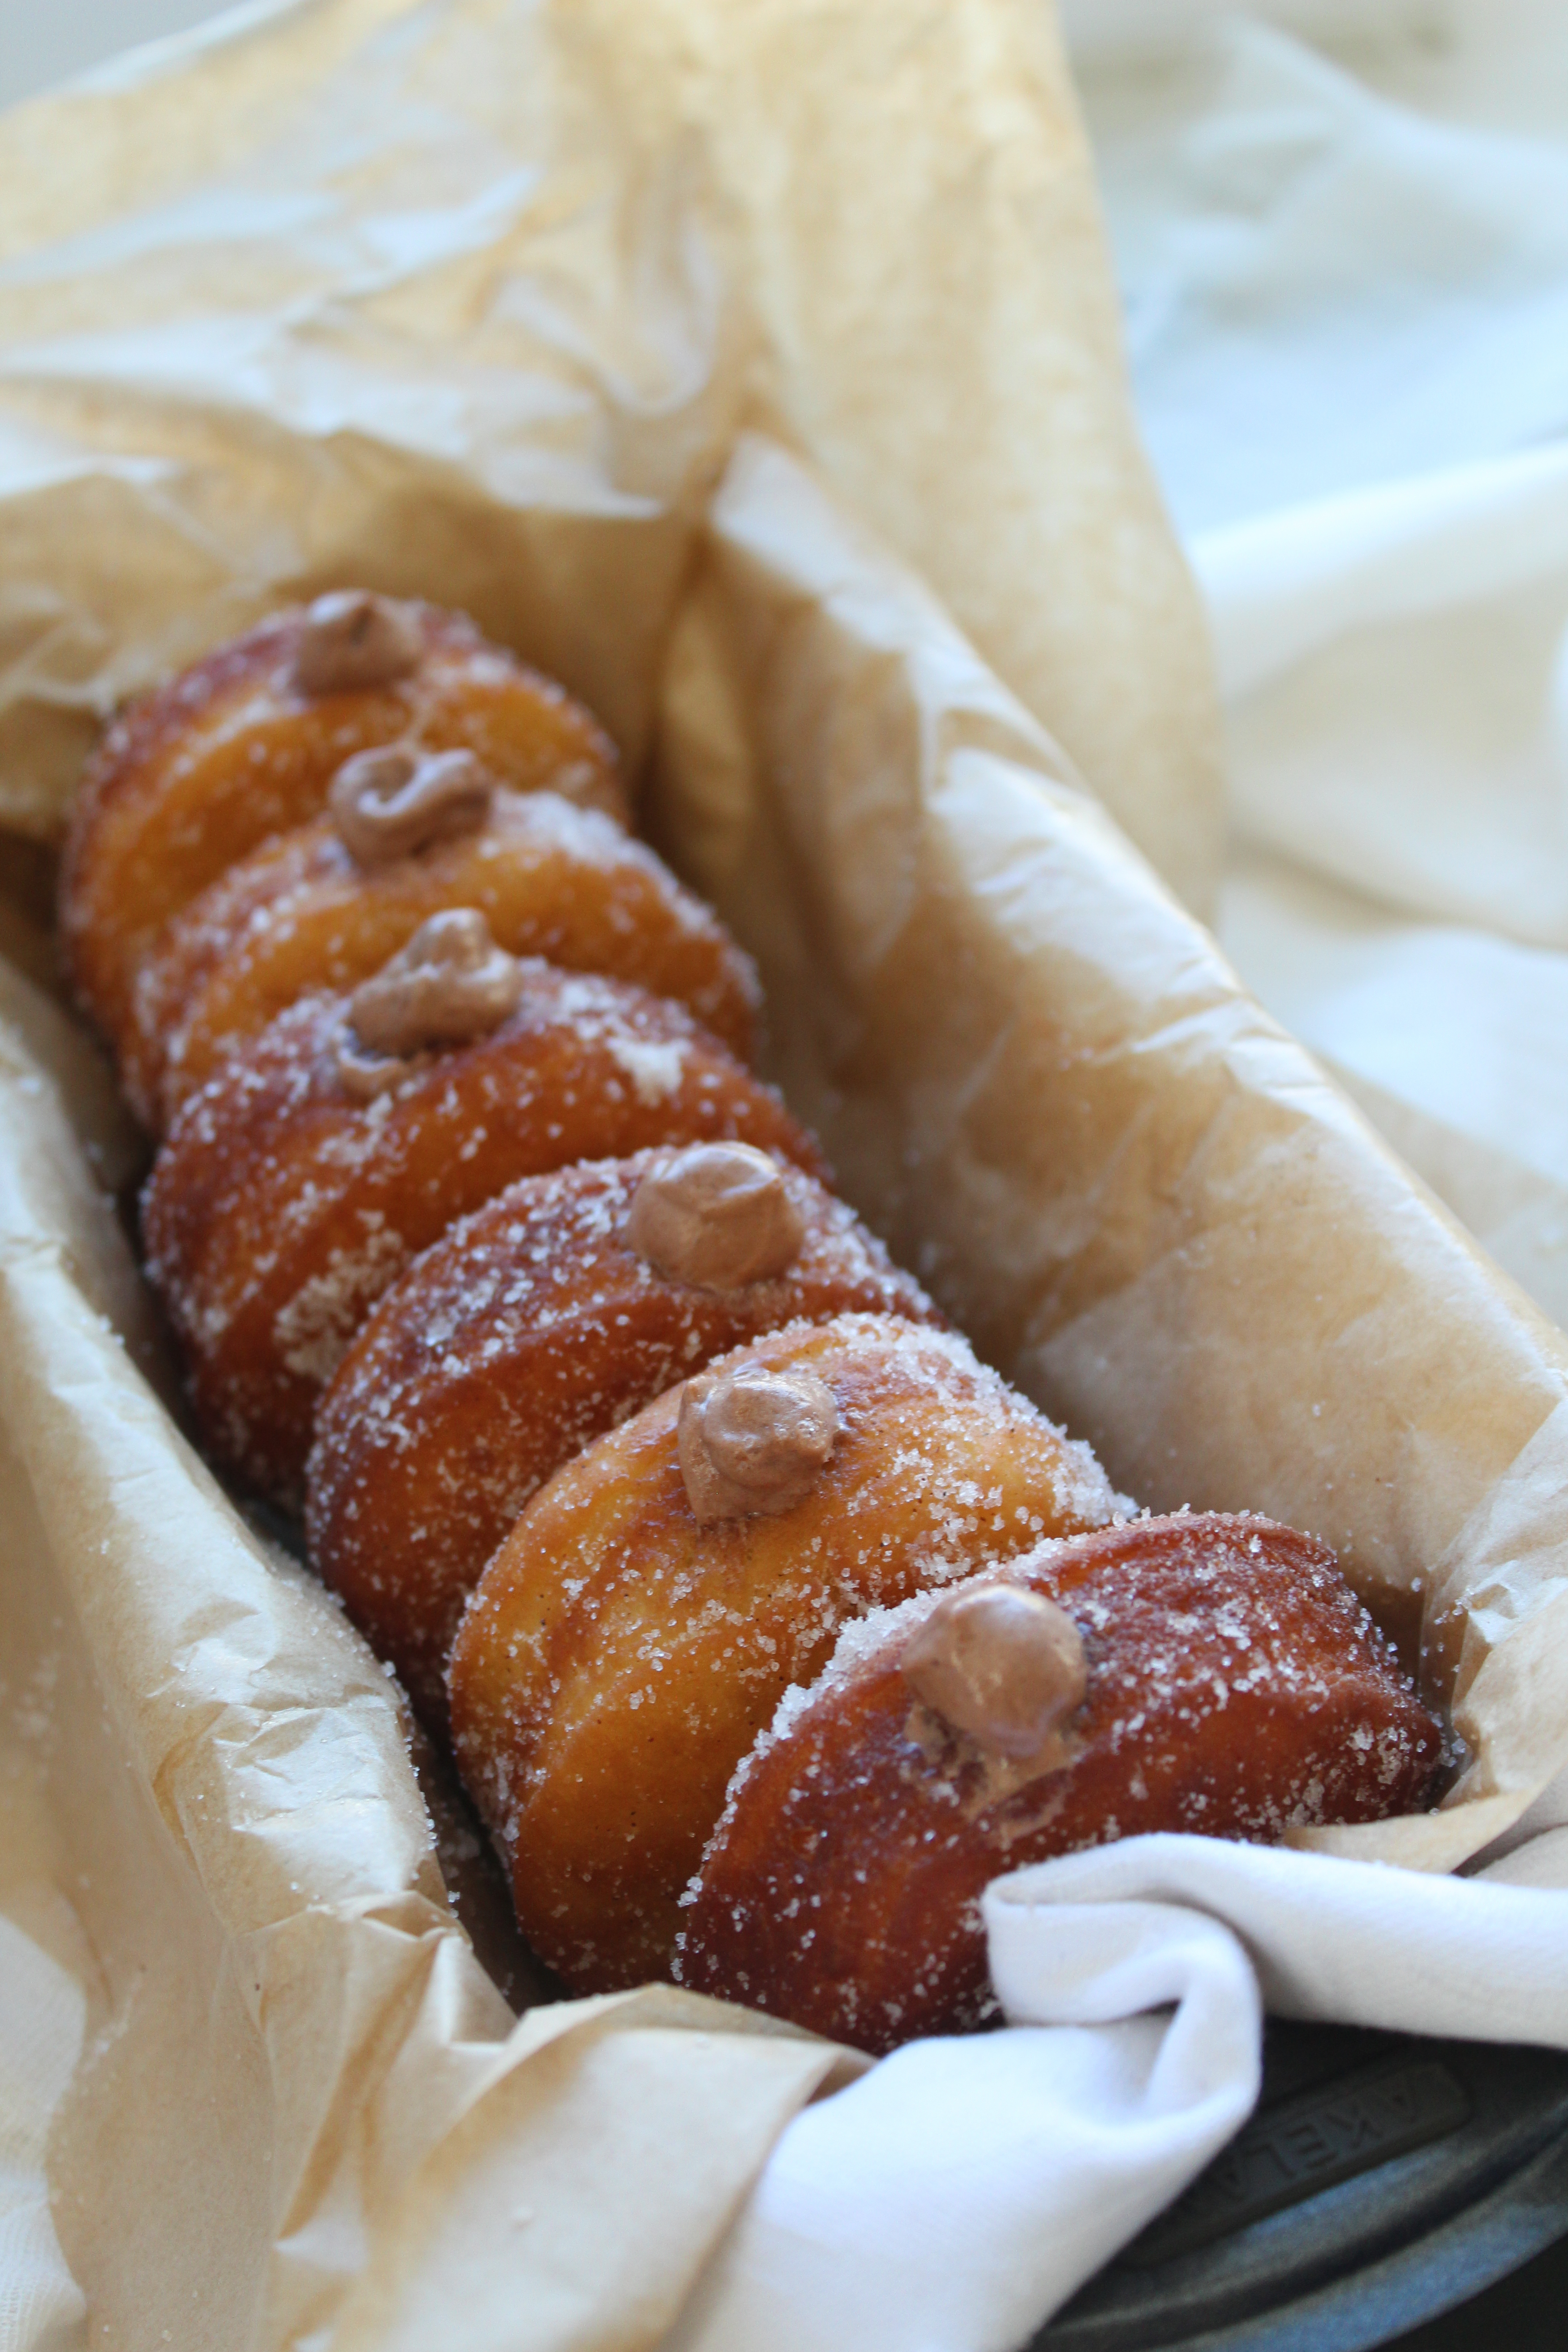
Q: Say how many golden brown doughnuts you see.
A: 6